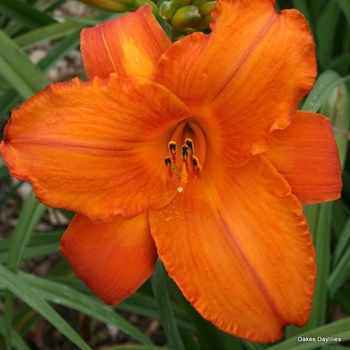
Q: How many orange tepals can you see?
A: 6